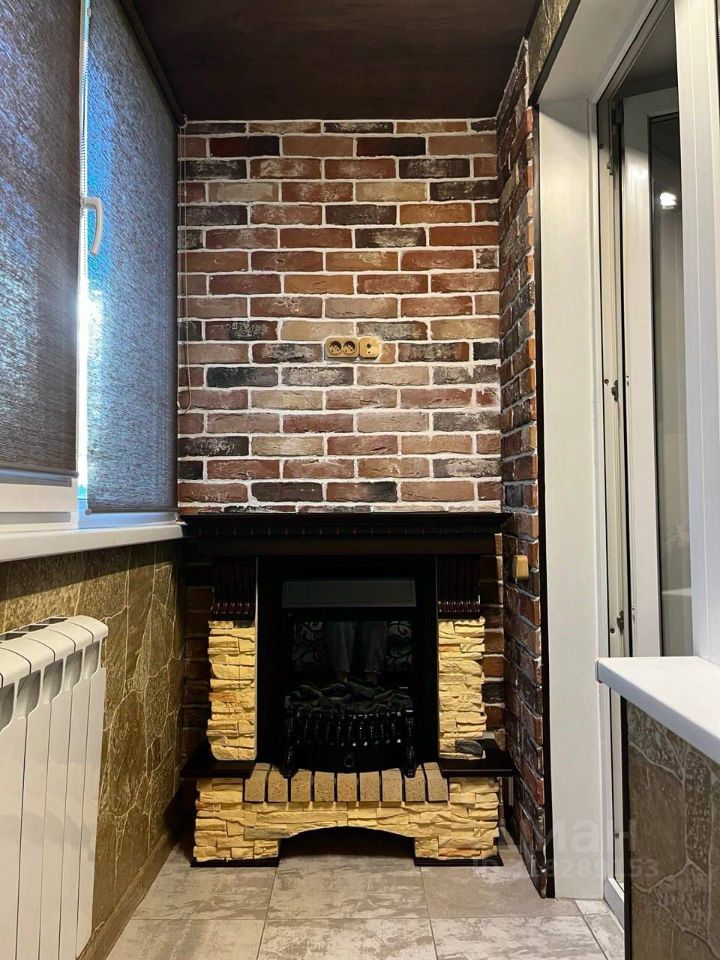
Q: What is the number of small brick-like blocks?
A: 9